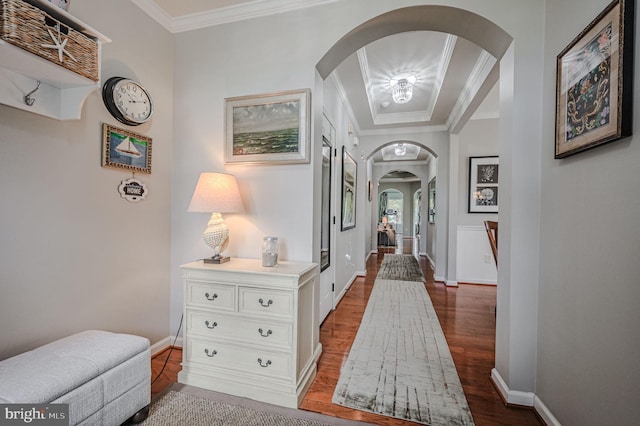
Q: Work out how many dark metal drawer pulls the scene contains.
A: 6